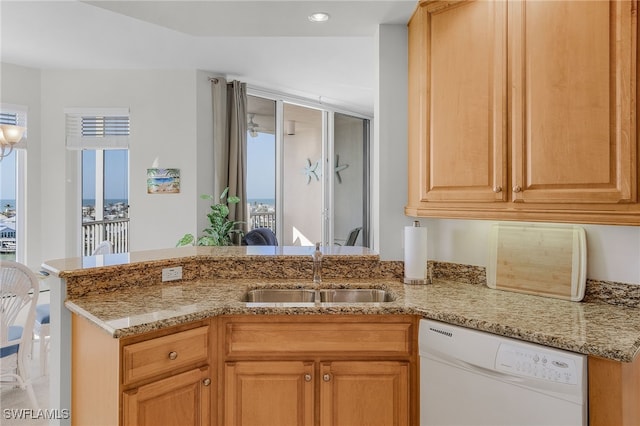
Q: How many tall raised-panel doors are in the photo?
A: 2